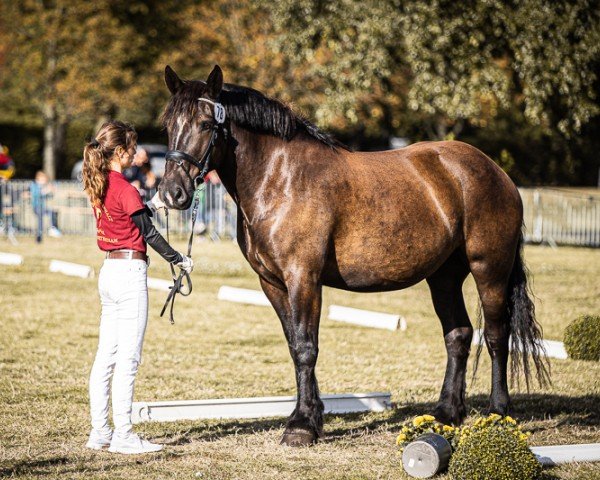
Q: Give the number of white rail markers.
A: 8